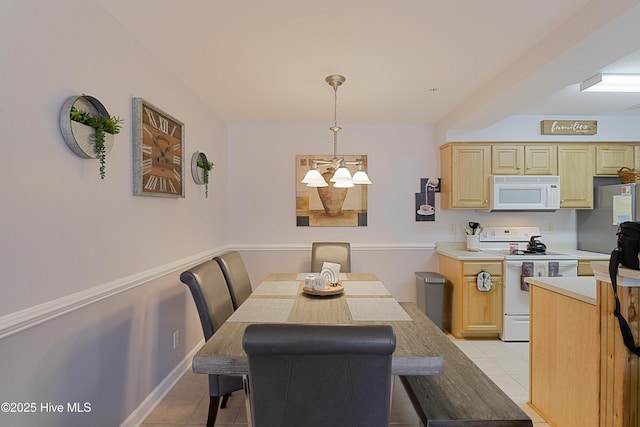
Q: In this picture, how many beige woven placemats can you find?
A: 5